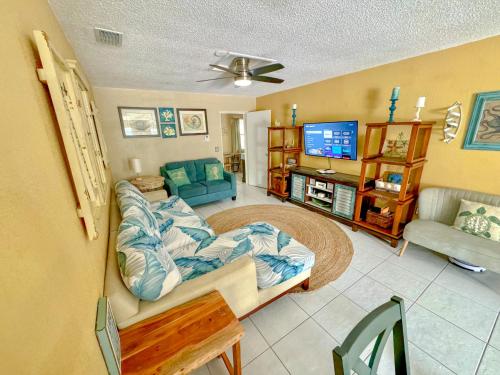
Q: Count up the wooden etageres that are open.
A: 2